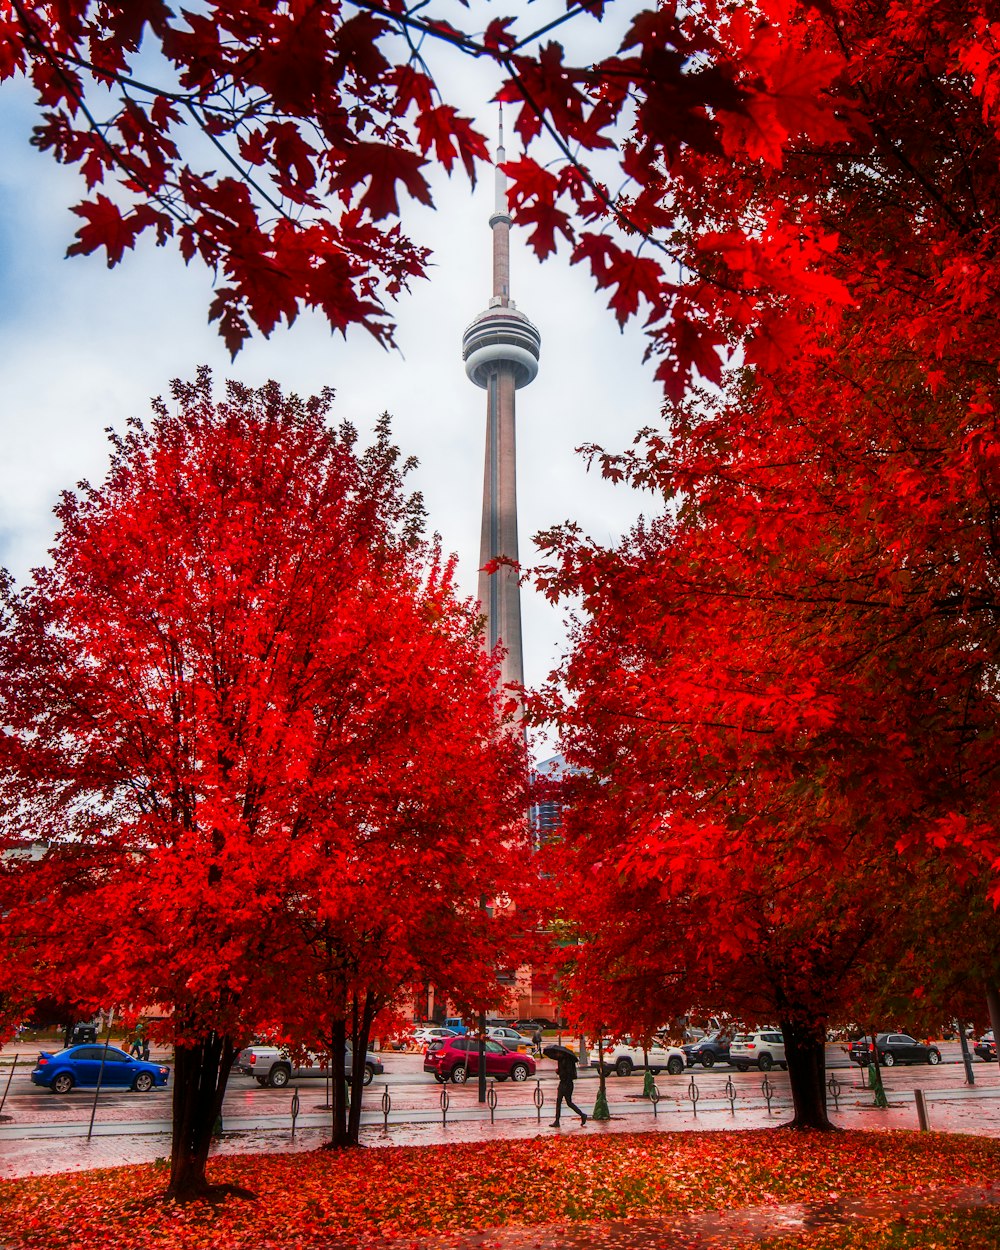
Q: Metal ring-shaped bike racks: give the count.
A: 10